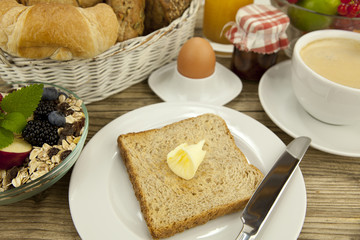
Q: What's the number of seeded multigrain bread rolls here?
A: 2